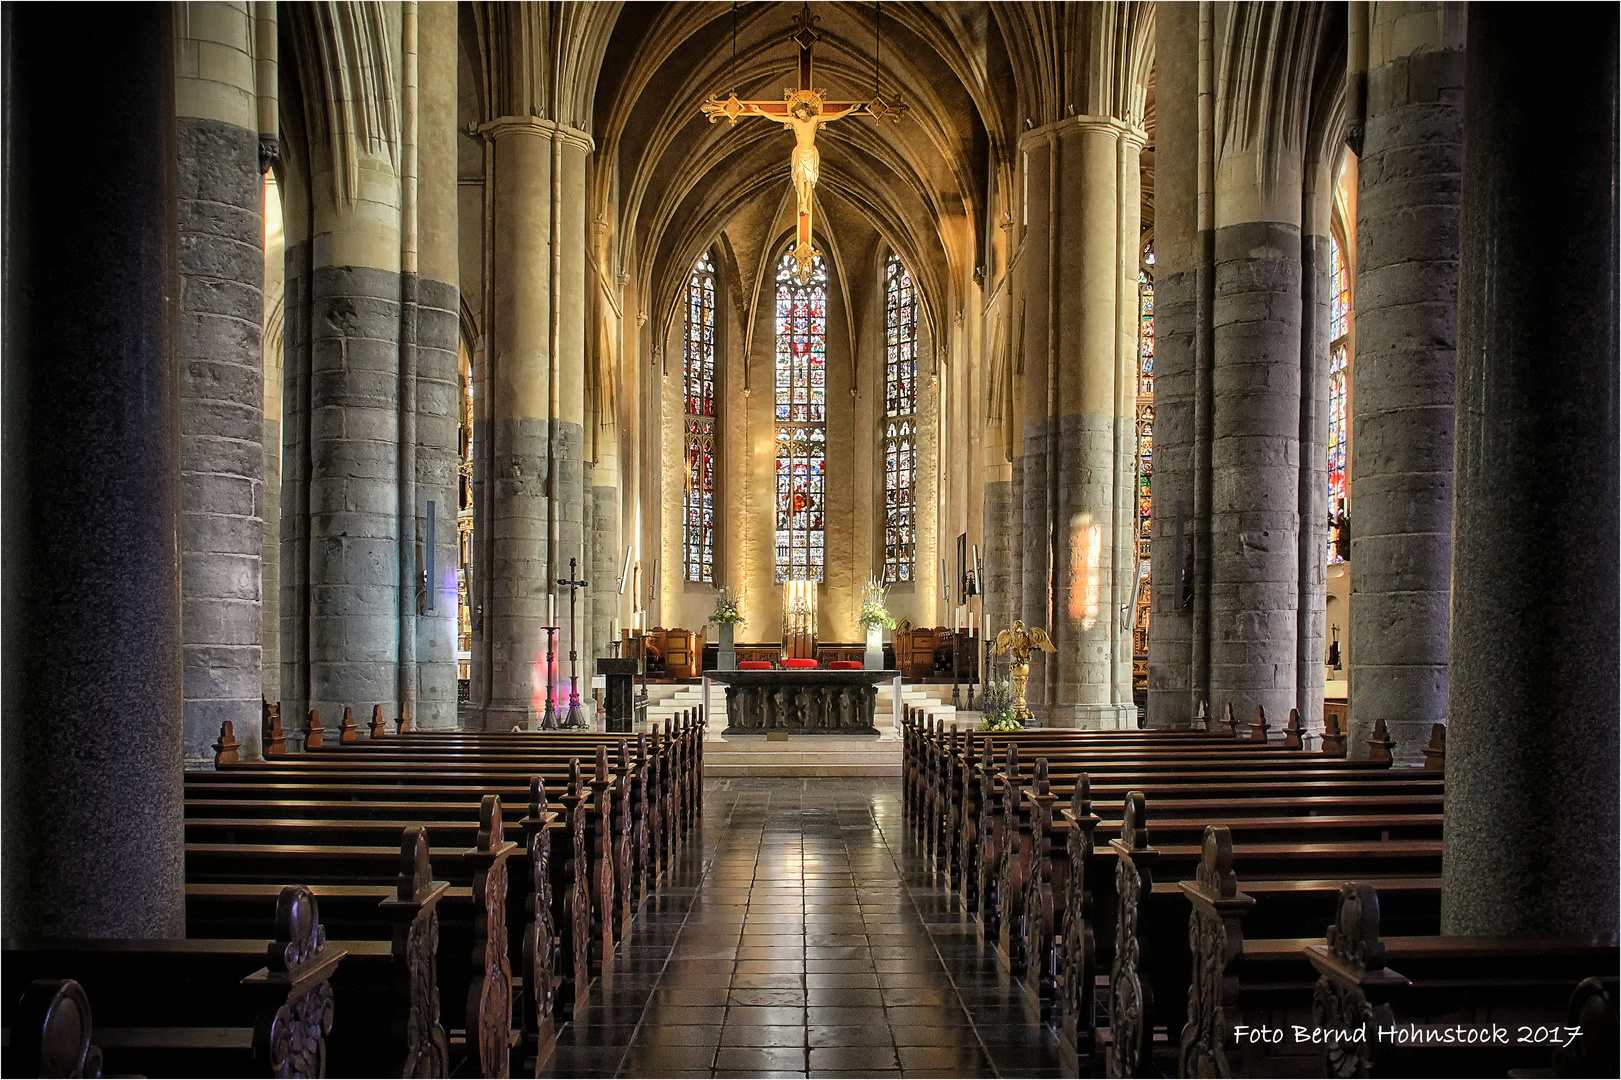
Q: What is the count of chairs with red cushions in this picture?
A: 3